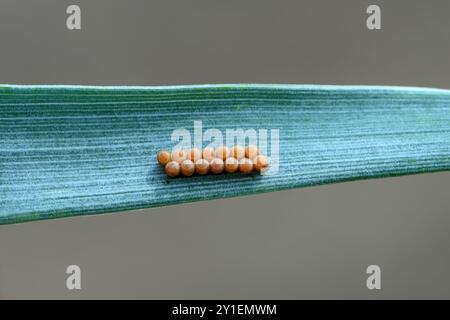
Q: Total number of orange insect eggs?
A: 14